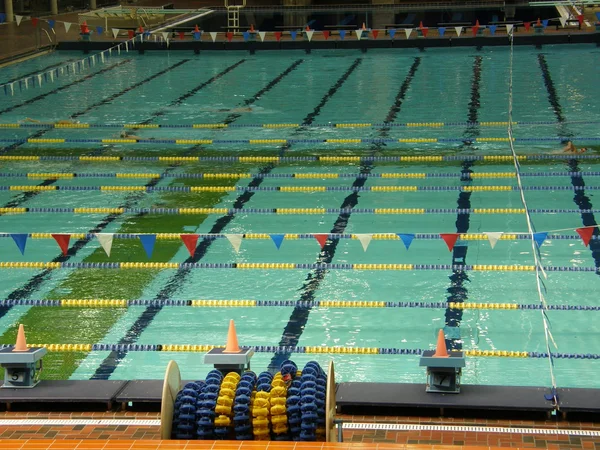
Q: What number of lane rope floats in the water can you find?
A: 10